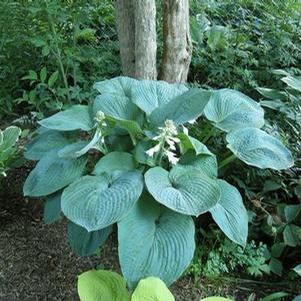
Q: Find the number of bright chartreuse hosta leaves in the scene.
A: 3